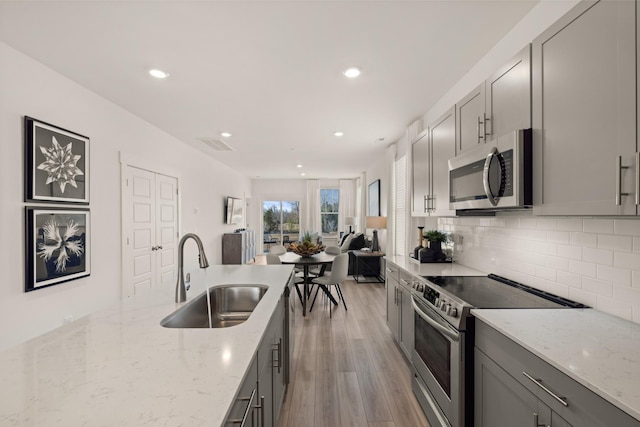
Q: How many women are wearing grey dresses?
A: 0